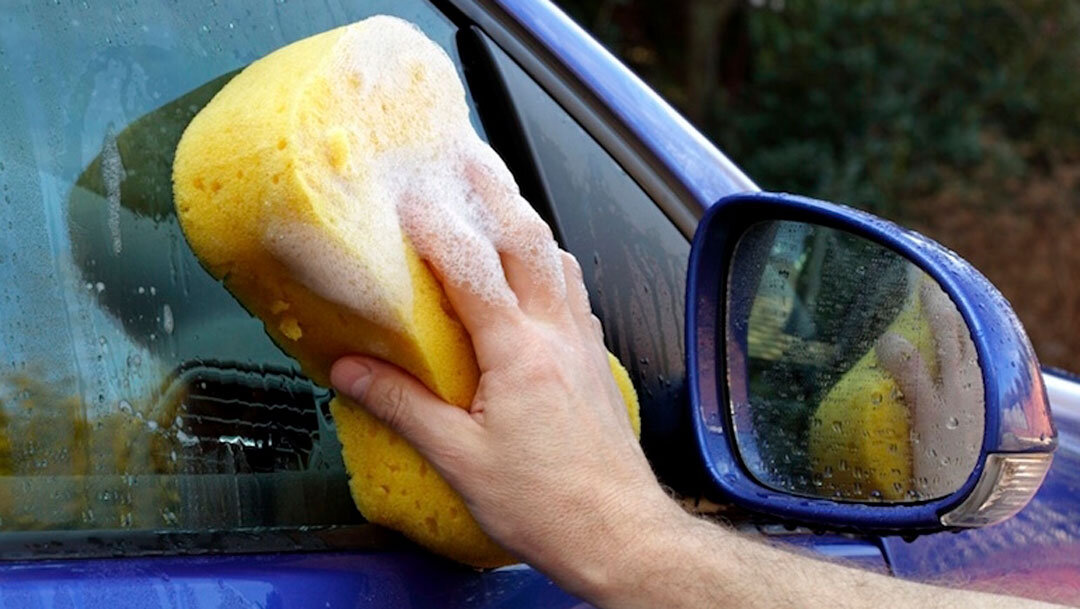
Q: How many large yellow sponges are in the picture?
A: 1